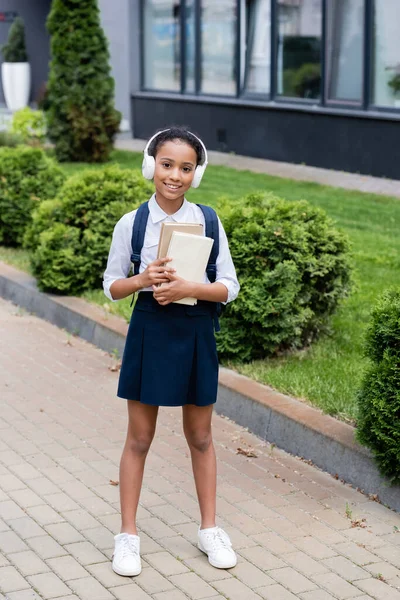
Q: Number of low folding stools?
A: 0